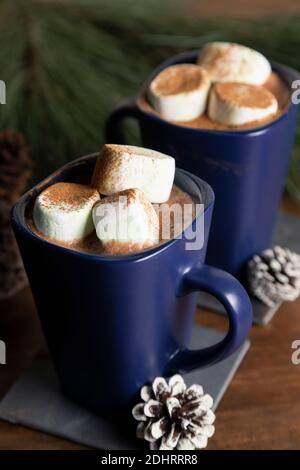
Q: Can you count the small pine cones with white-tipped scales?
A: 2